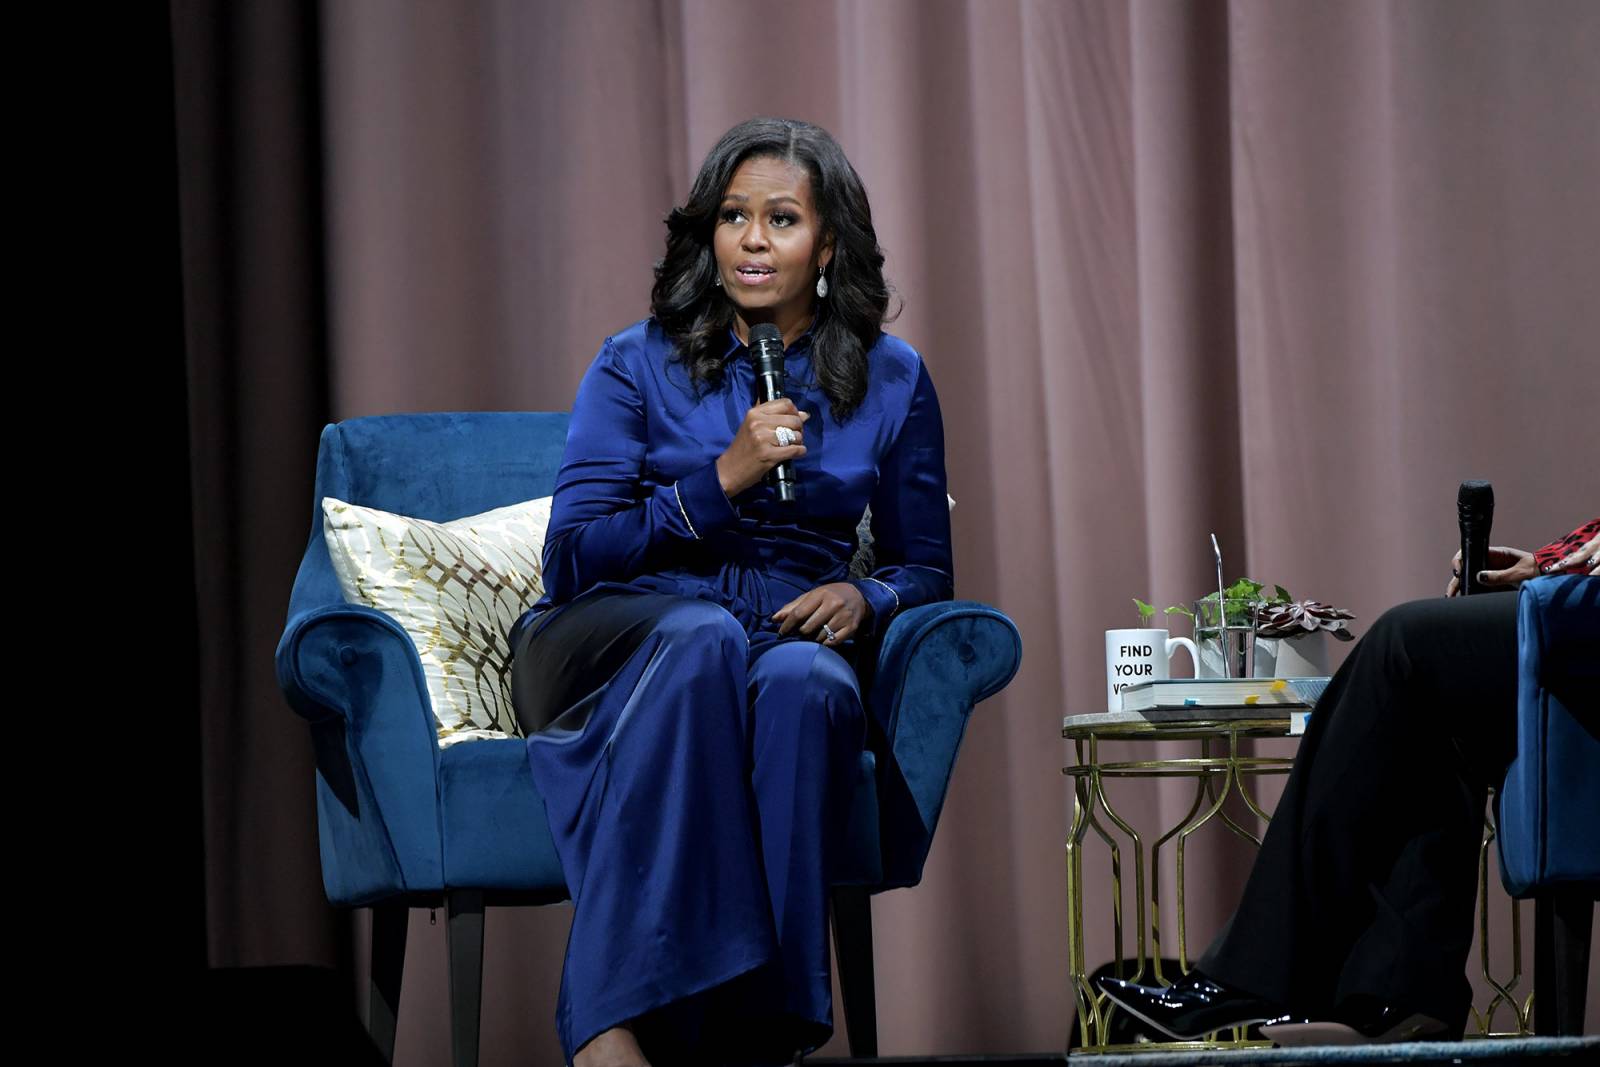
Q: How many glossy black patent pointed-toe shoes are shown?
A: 2